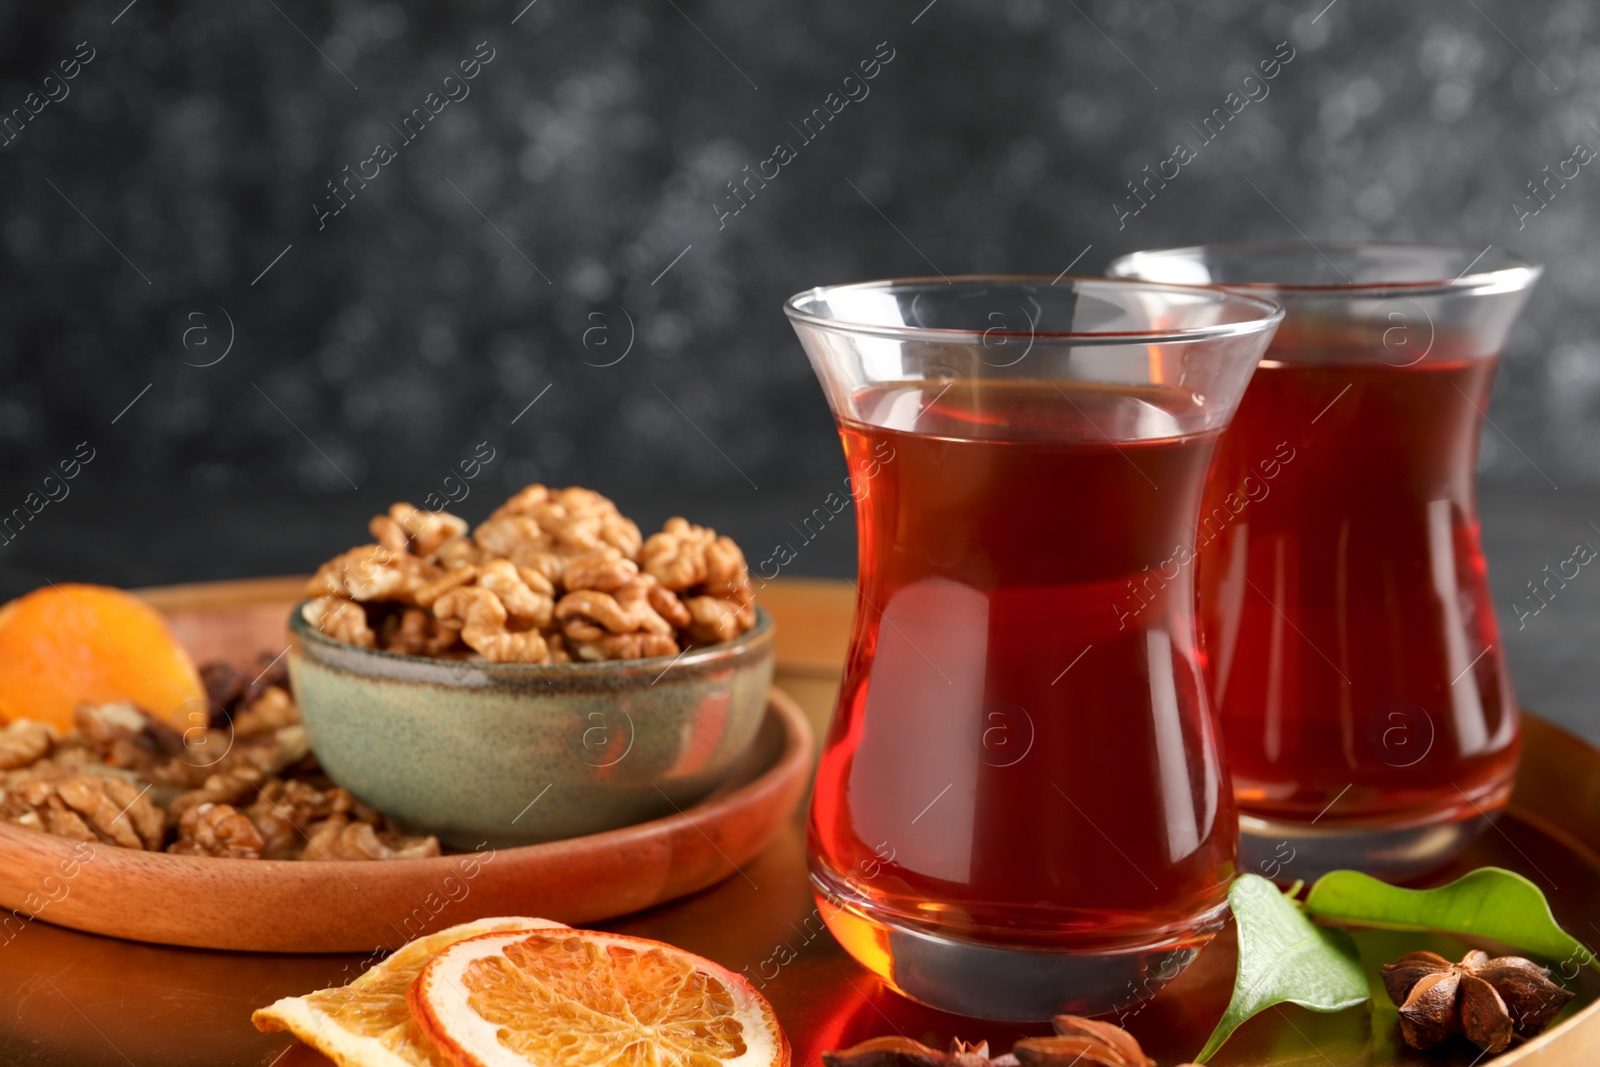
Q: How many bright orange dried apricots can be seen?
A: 1